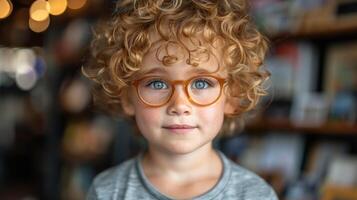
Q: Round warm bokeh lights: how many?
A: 5